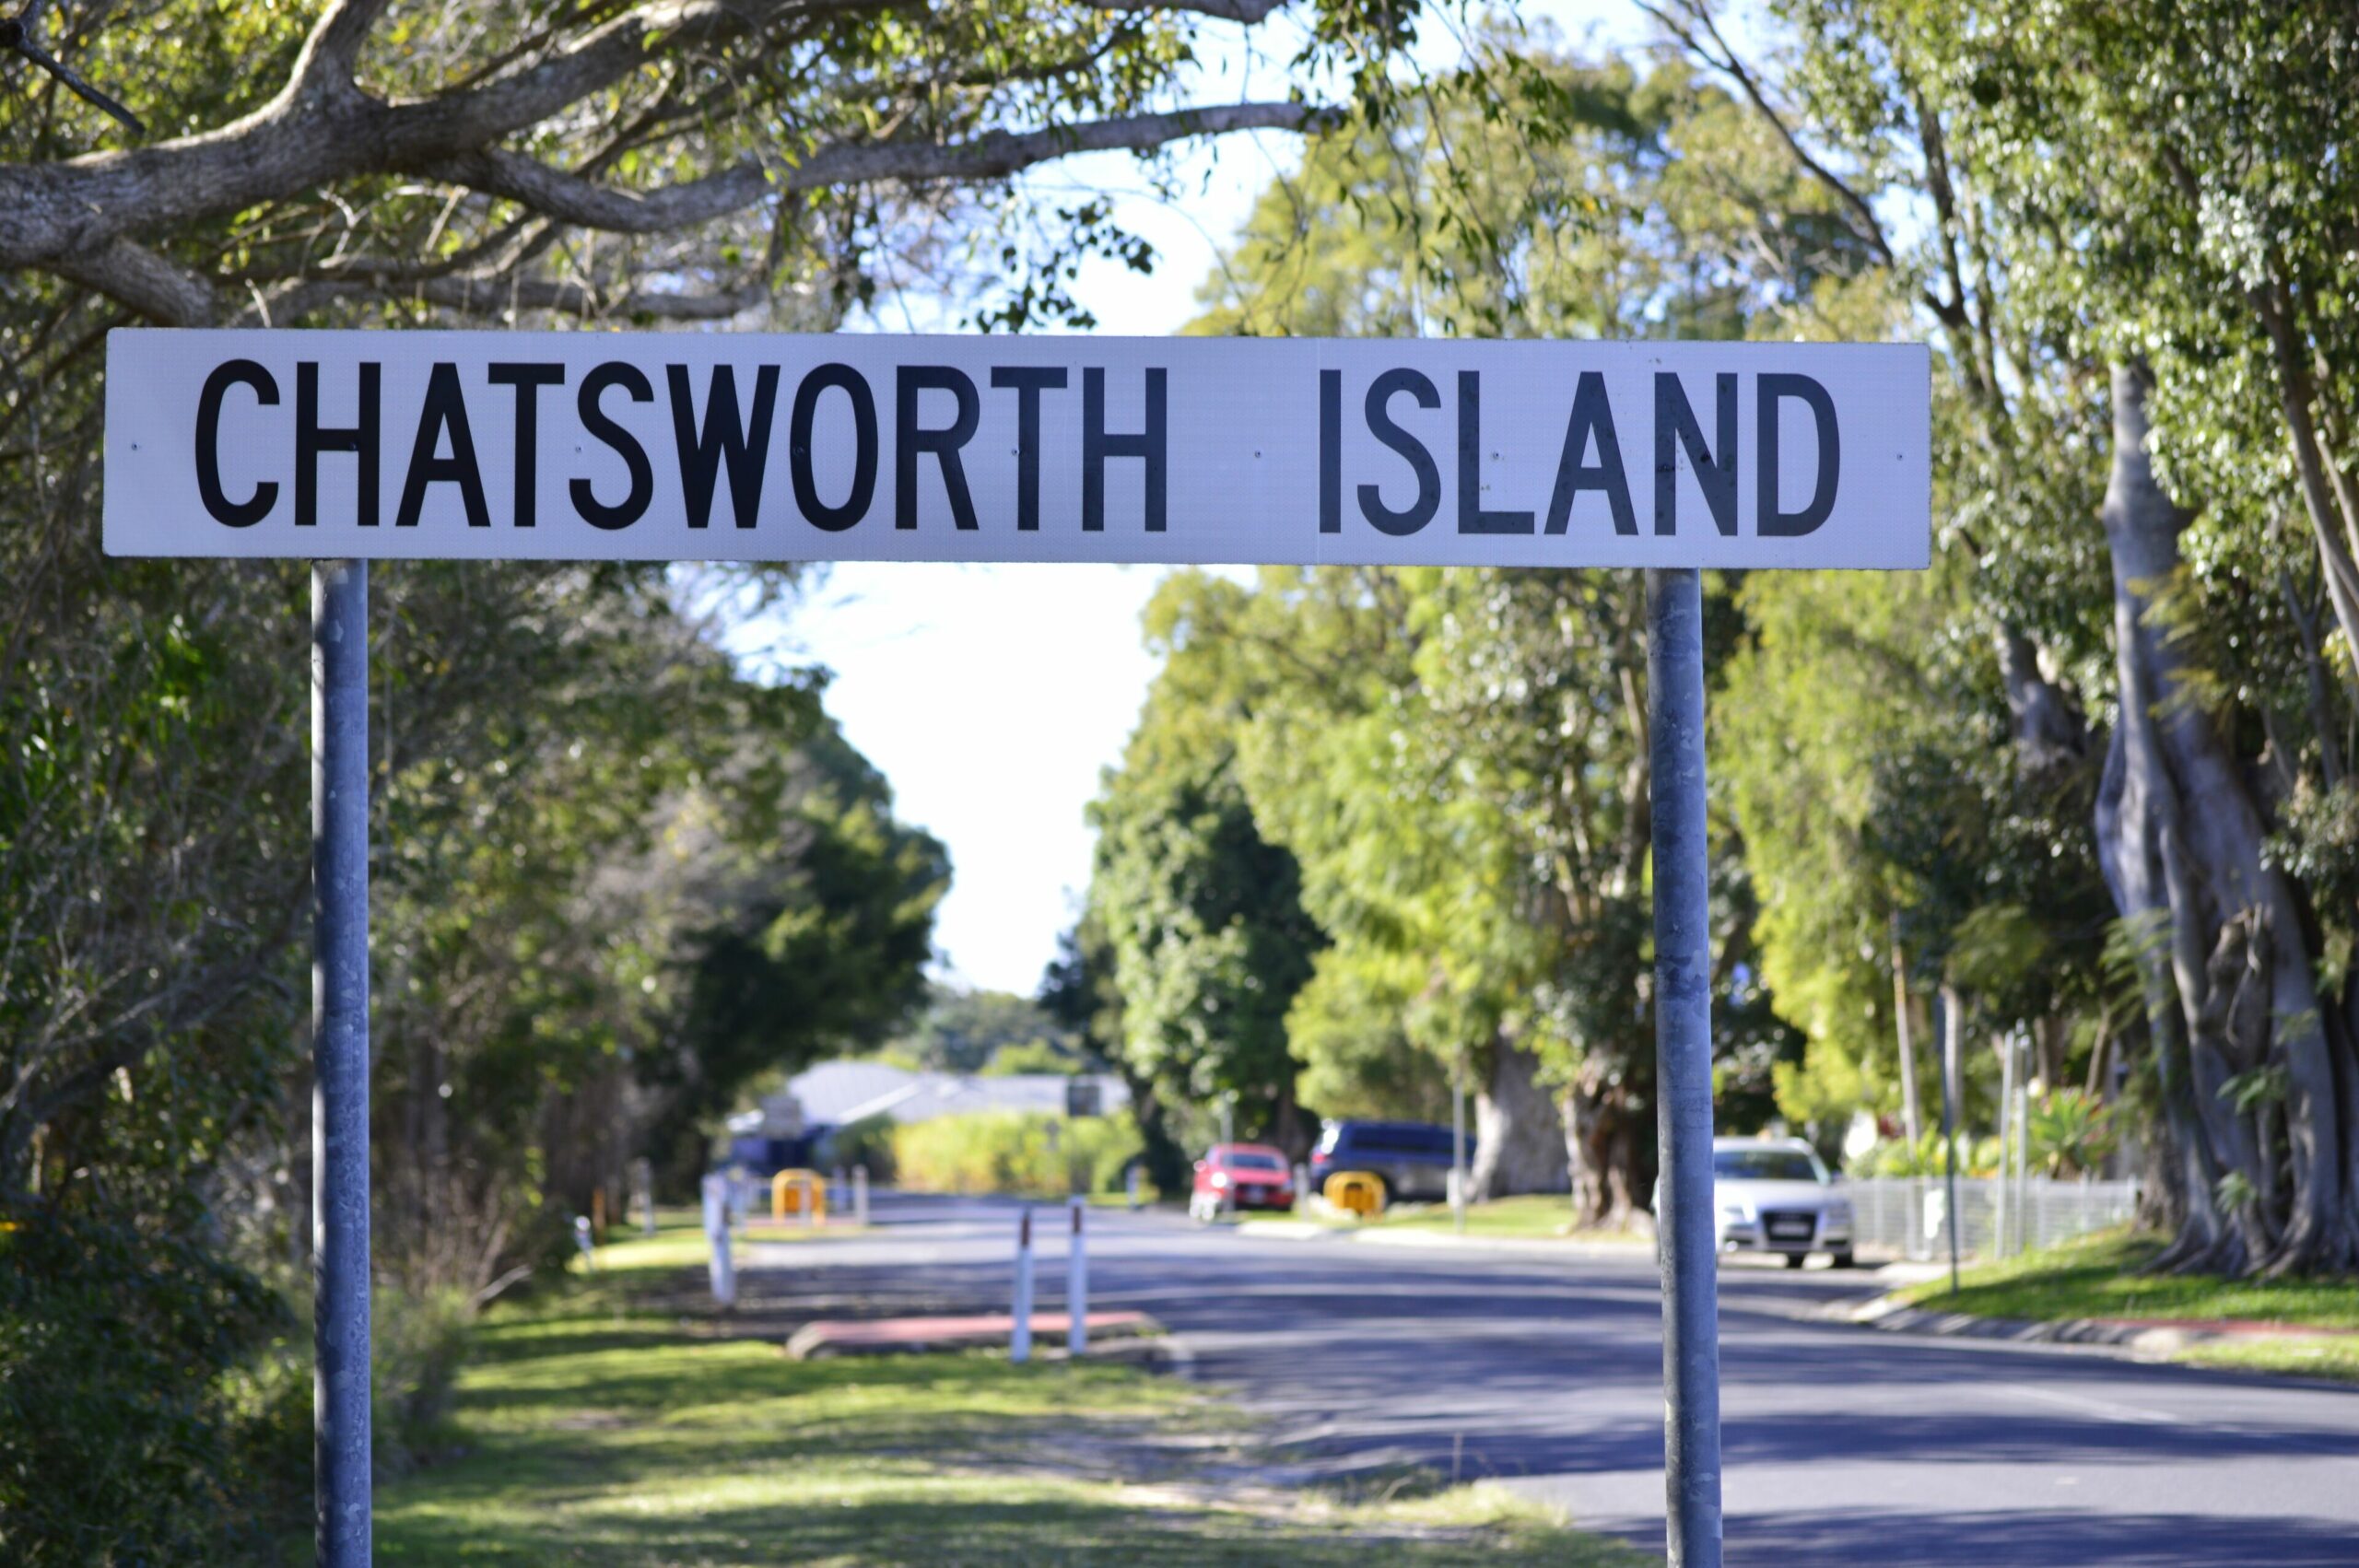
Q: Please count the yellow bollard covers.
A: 2